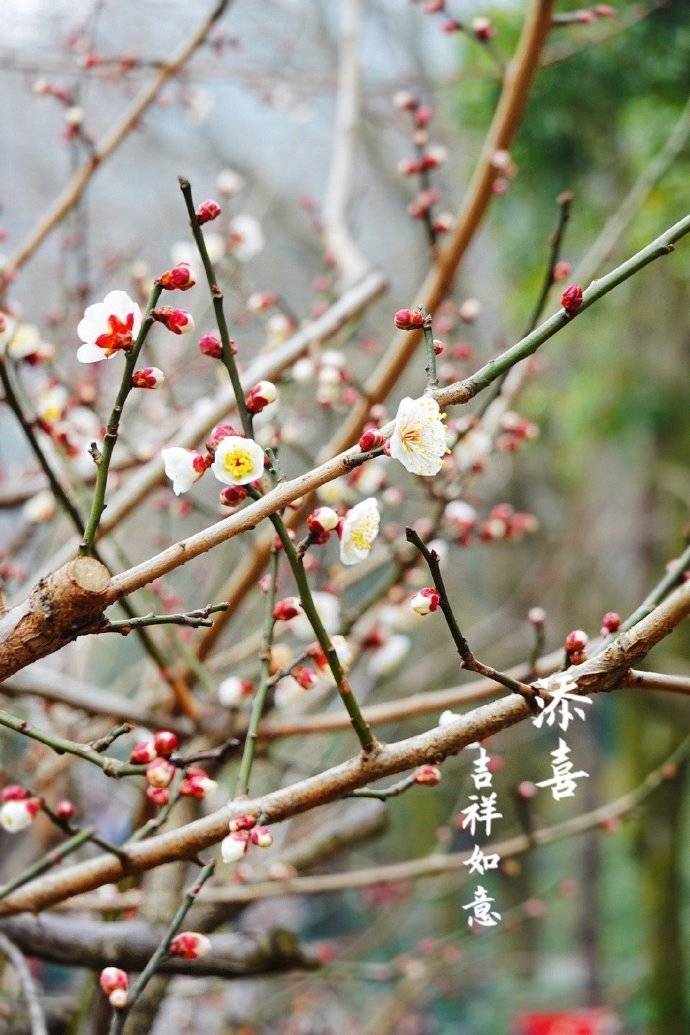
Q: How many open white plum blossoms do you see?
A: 5